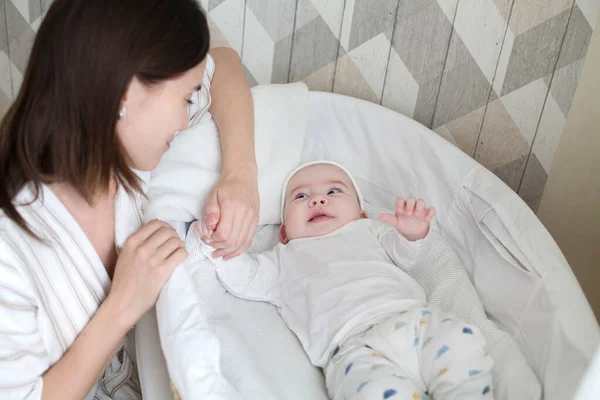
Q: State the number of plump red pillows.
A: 0